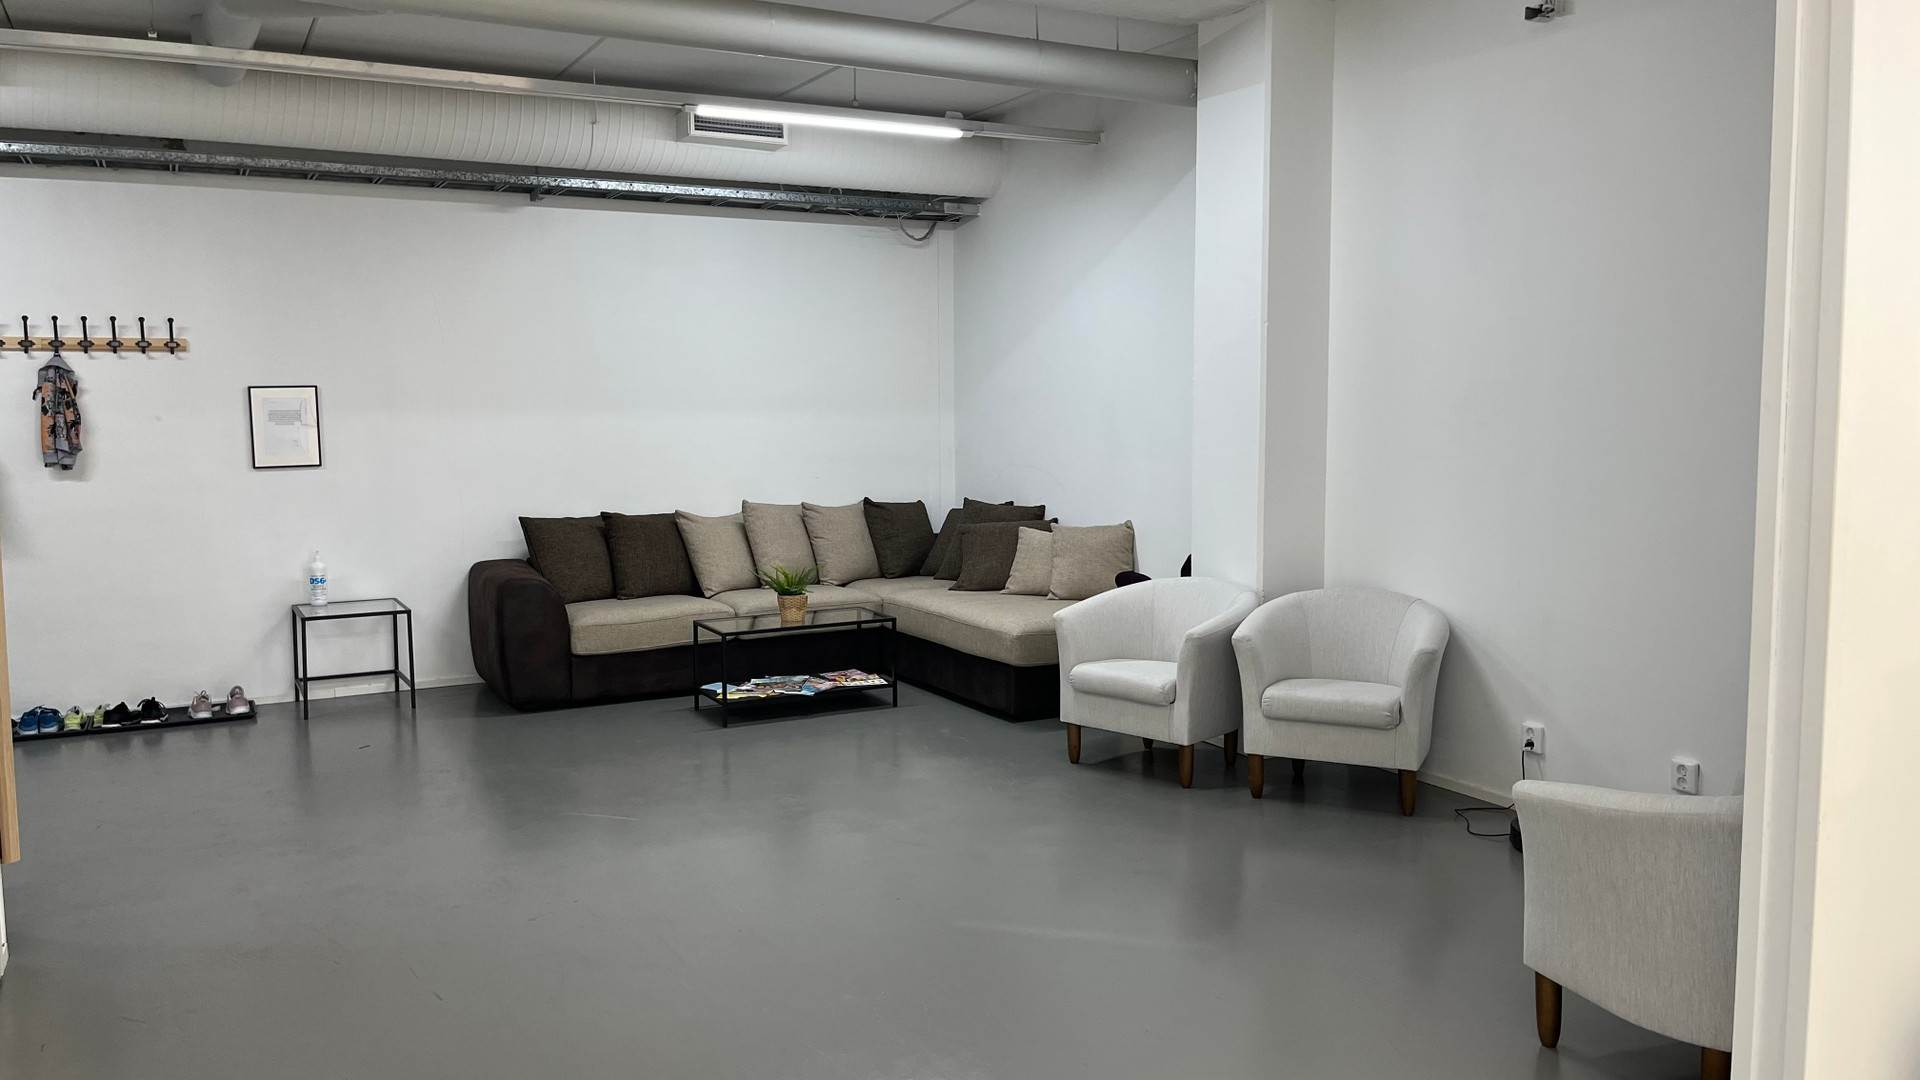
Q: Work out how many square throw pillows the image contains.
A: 11